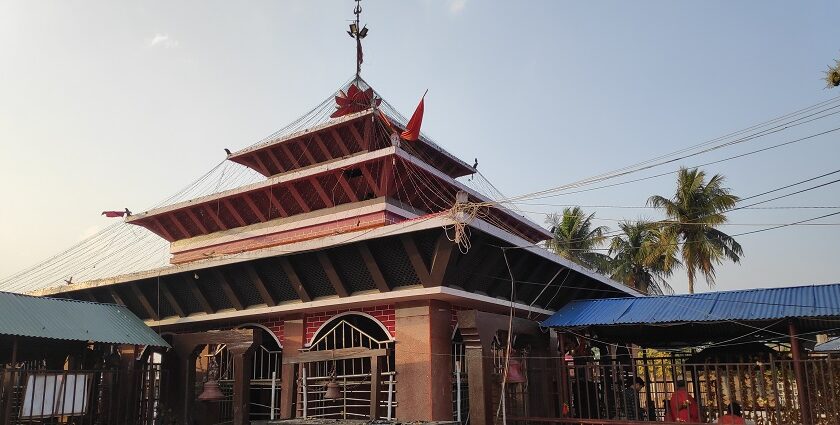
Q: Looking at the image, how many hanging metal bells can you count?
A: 3